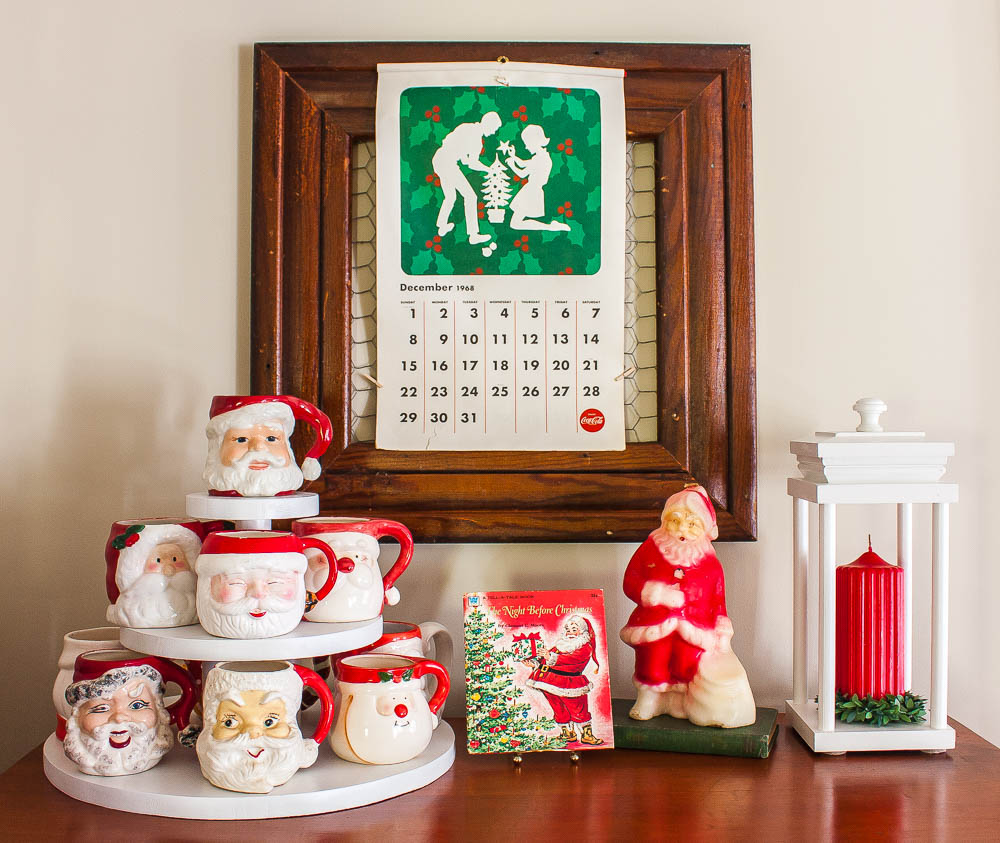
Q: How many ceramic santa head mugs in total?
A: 7